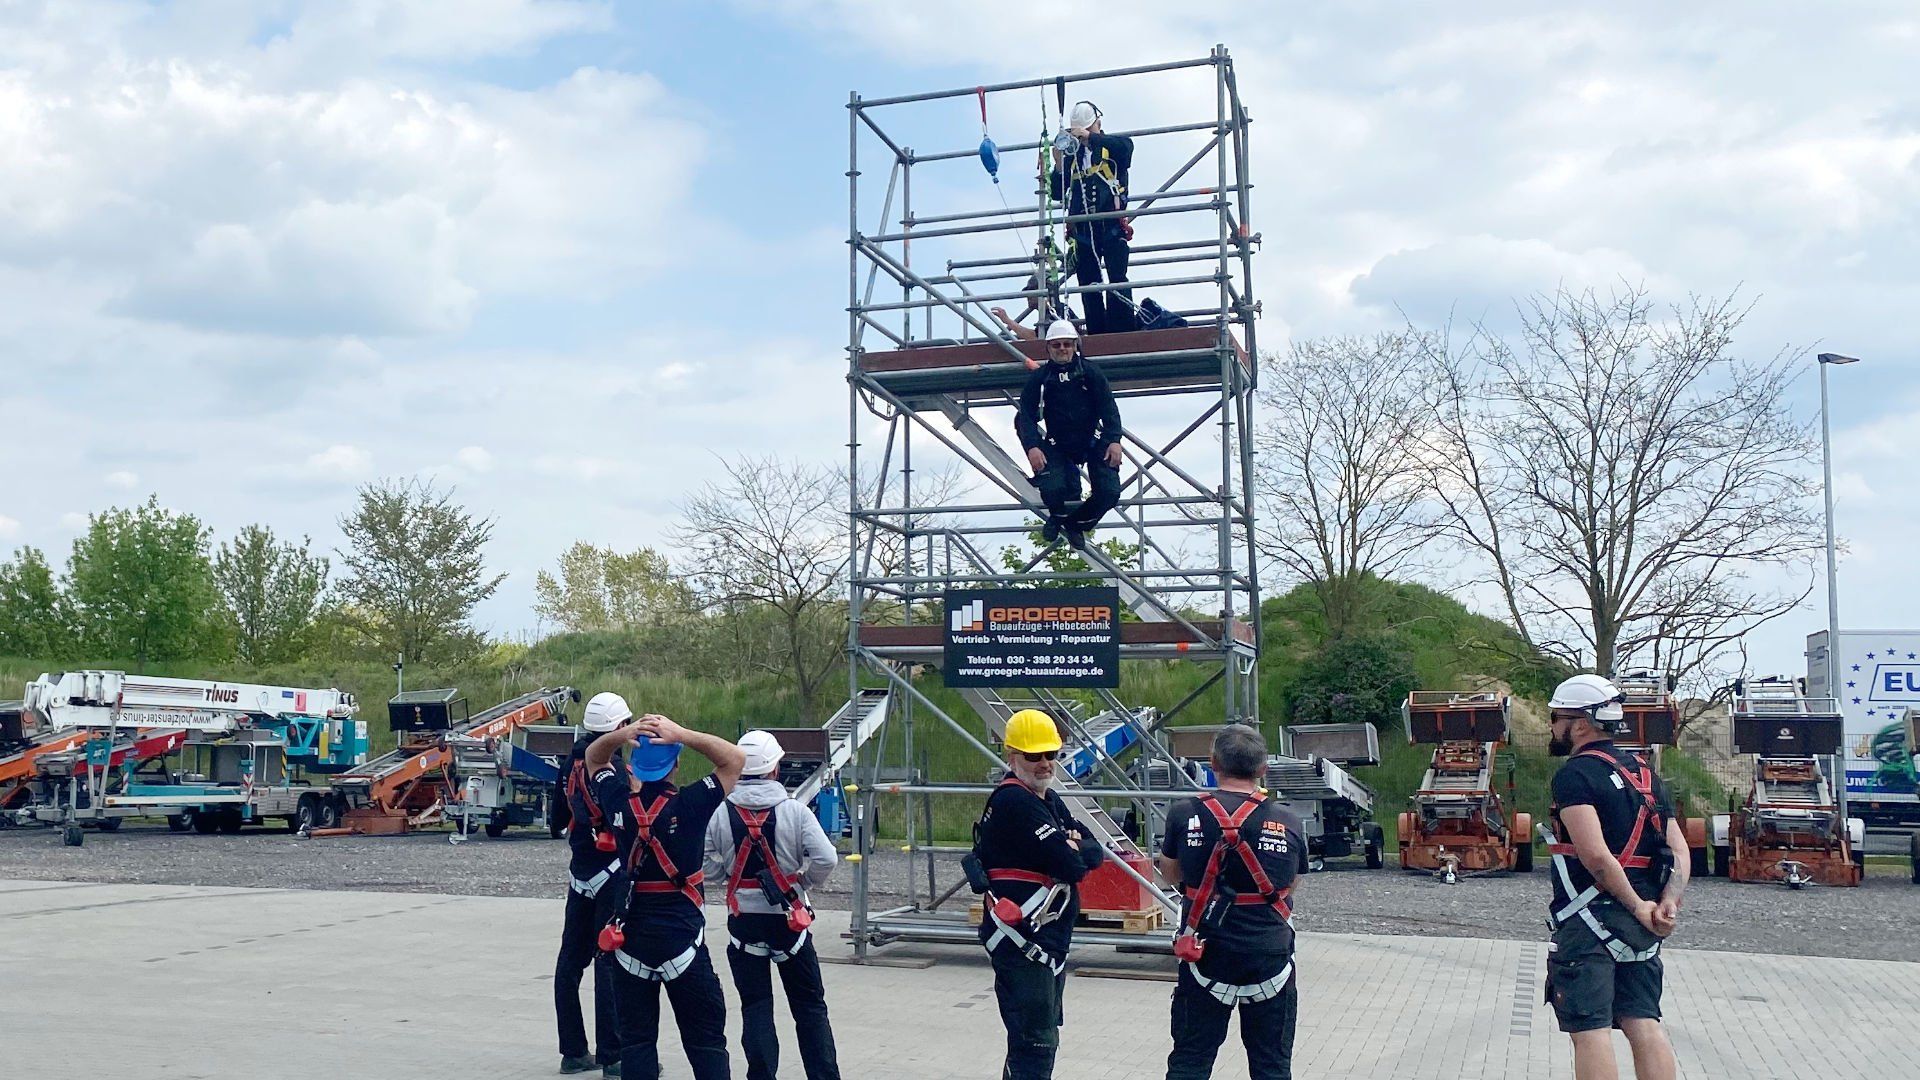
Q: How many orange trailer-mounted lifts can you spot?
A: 5